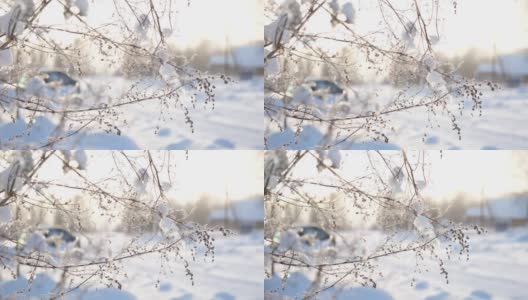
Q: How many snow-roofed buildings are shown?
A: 4